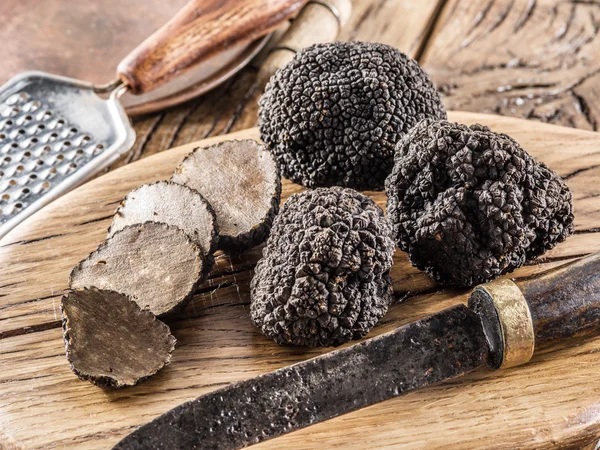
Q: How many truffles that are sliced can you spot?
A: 4